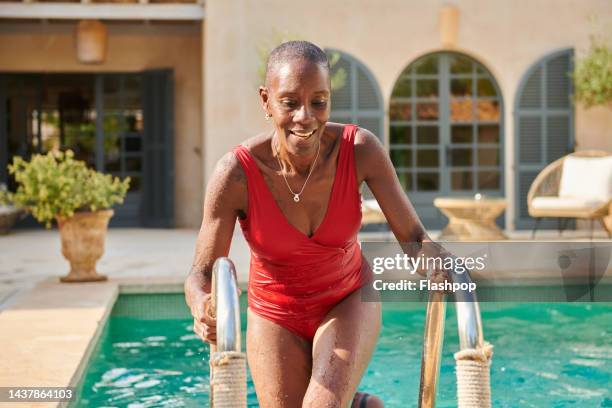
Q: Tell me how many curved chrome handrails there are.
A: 2